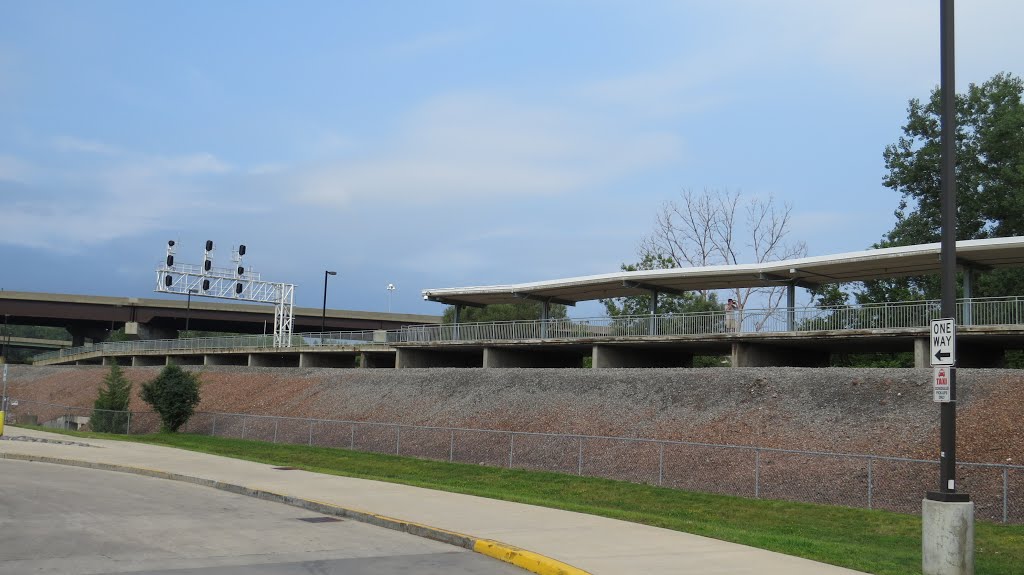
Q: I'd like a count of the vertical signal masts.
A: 3